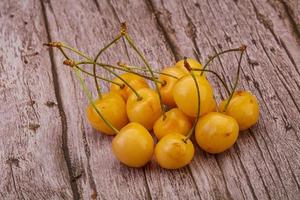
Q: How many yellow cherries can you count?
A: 11